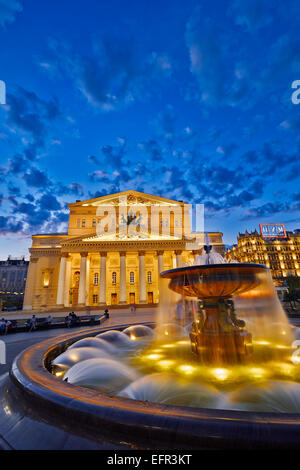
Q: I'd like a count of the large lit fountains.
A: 1